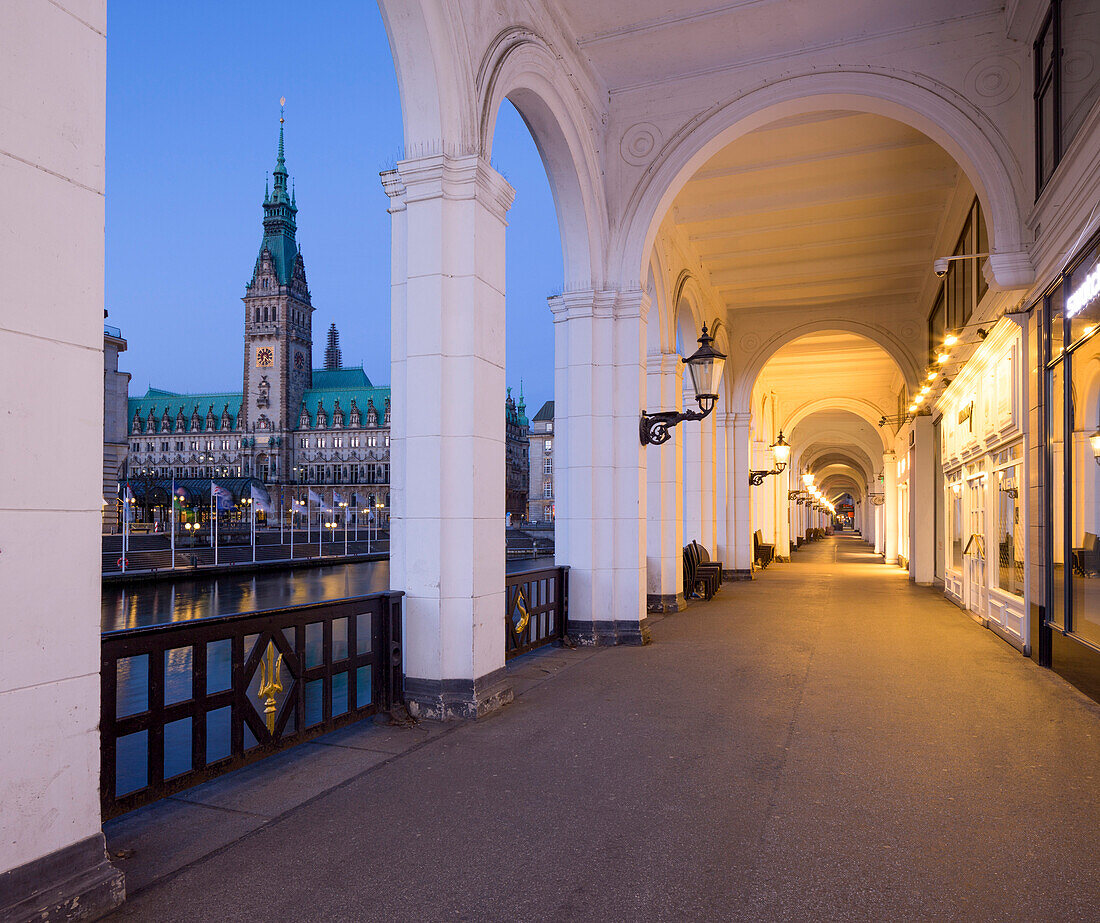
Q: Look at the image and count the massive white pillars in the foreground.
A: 3